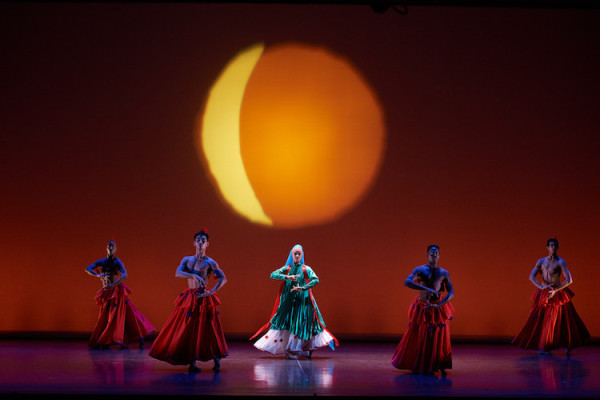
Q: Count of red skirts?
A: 4